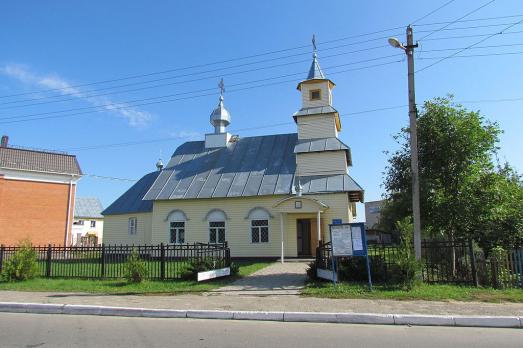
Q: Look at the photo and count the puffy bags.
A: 0